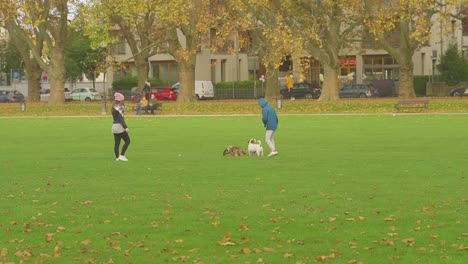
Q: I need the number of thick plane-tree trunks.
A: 7